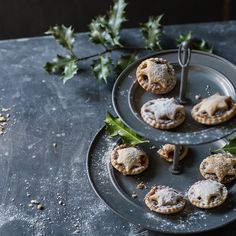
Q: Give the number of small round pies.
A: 8